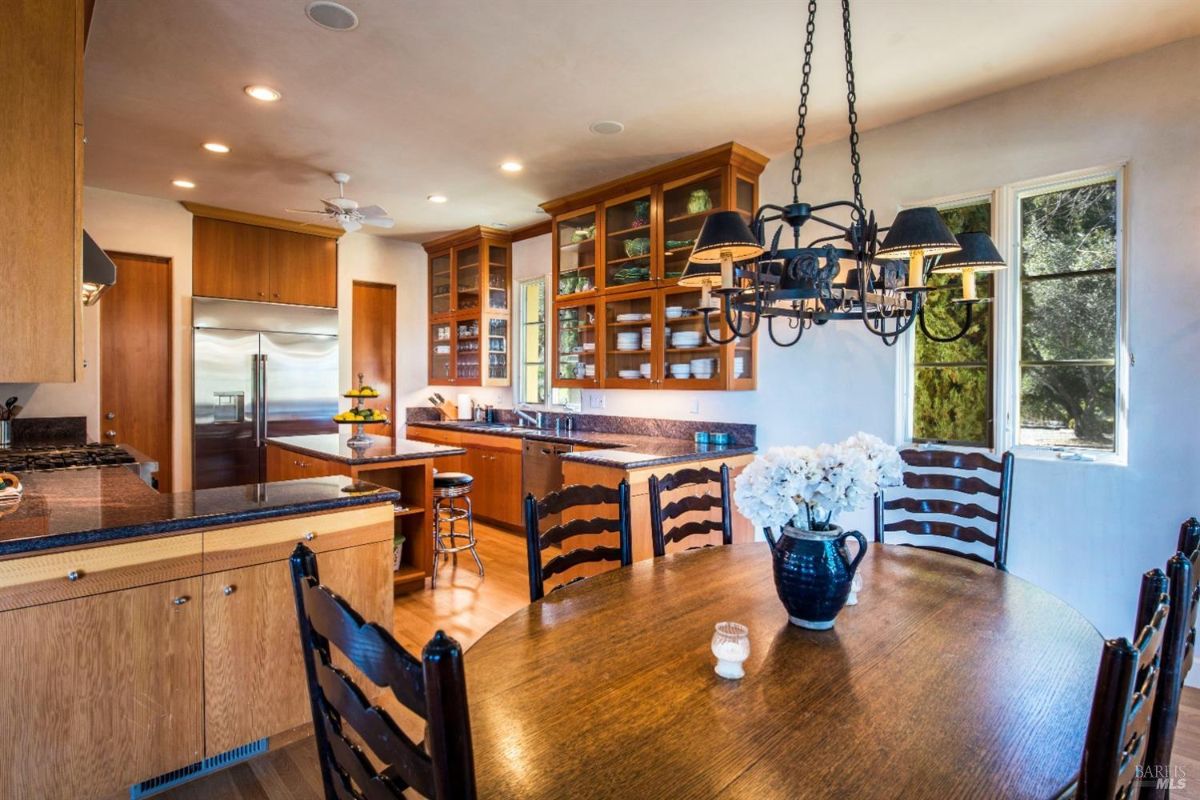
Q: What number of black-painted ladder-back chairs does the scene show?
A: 6